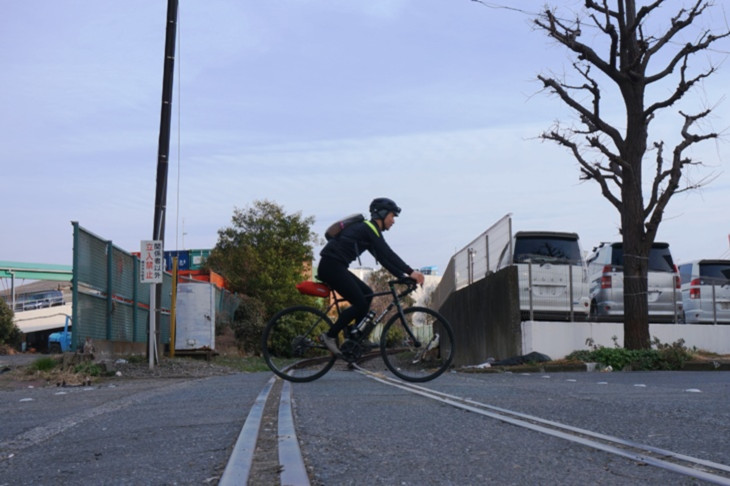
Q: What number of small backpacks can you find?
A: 1